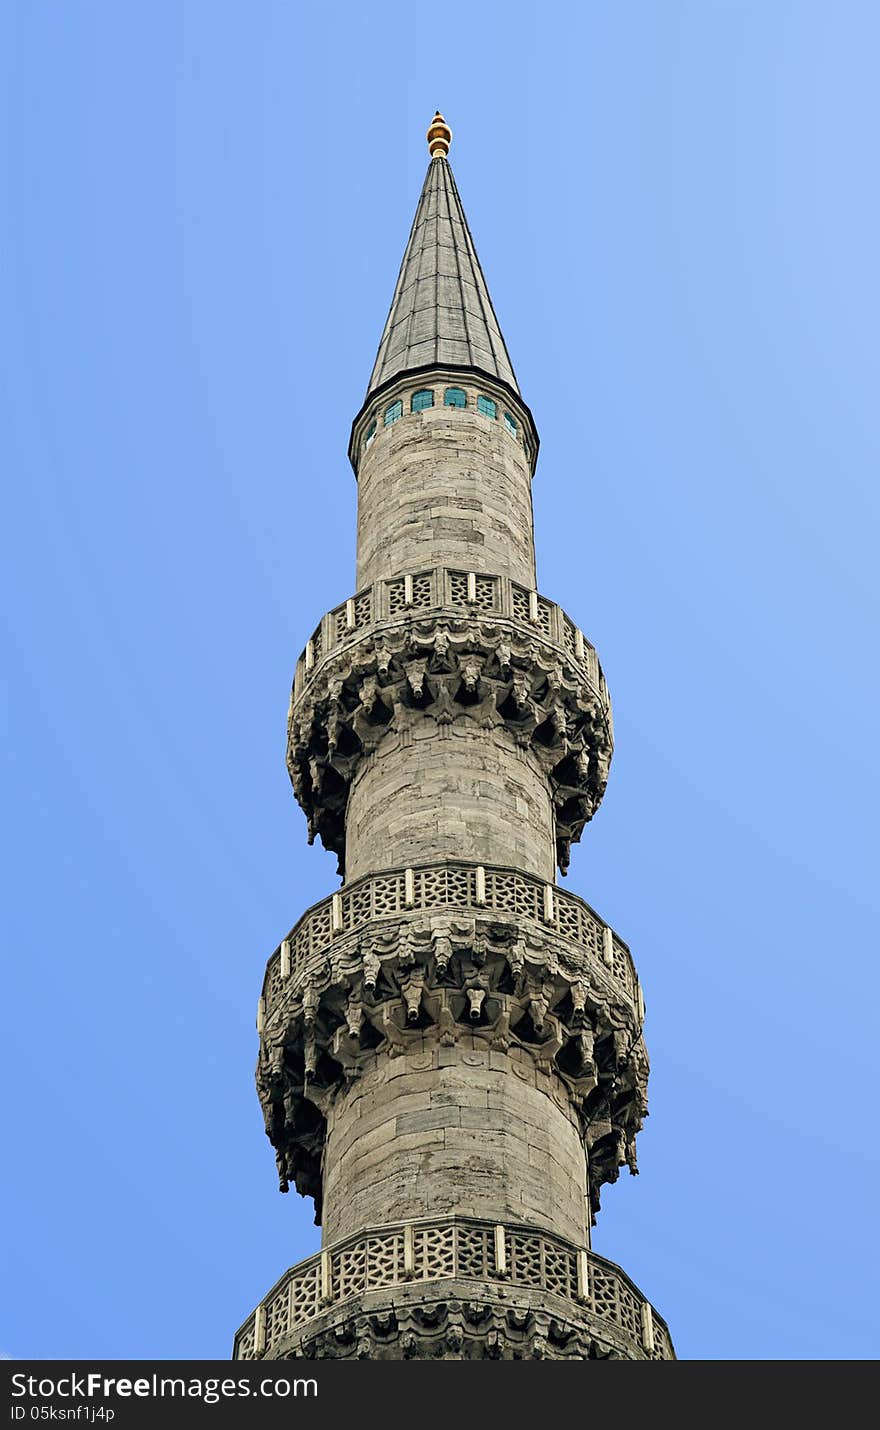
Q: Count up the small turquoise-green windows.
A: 6